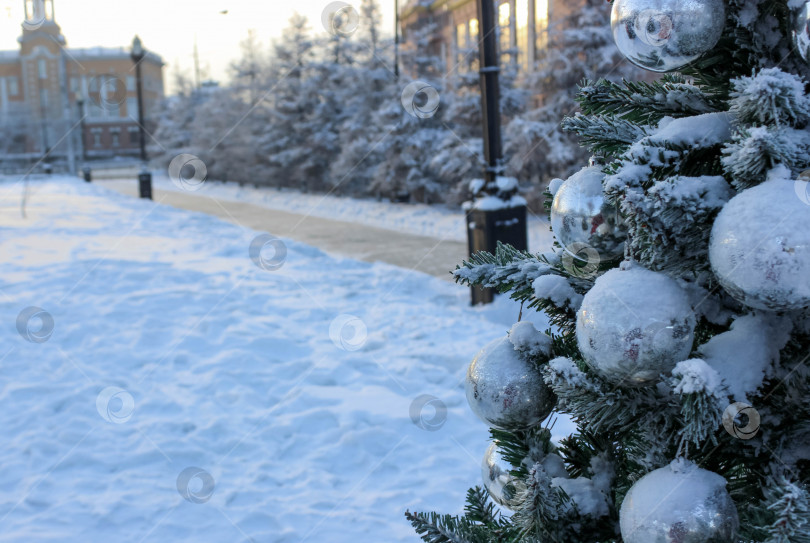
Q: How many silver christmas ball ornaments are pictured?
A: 8